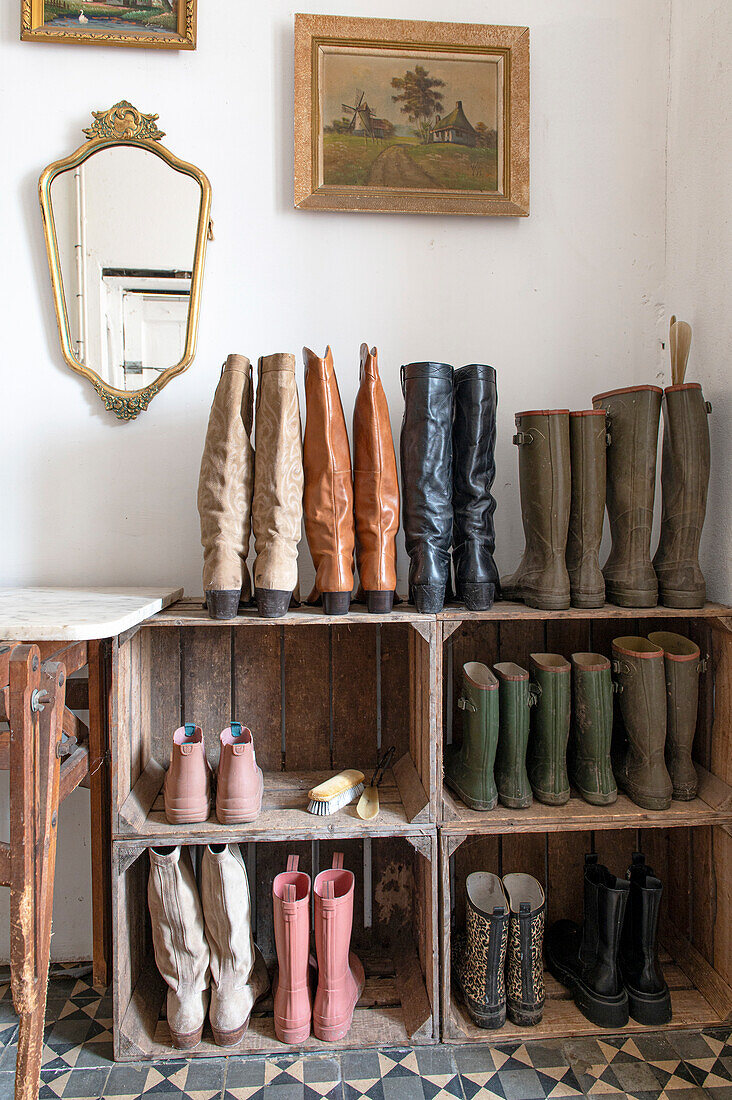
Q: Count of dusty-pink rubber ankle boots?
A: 2